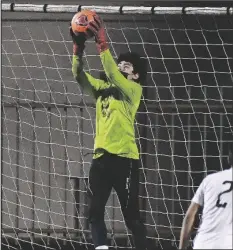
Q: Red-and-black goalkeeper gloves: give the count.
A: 2